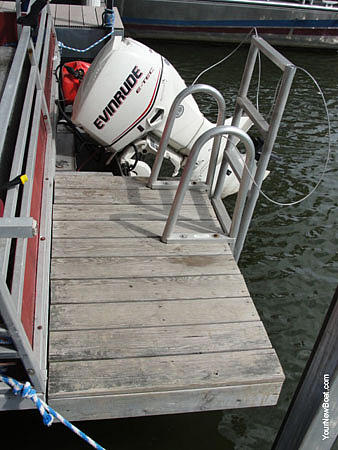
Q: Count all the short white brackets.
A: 2